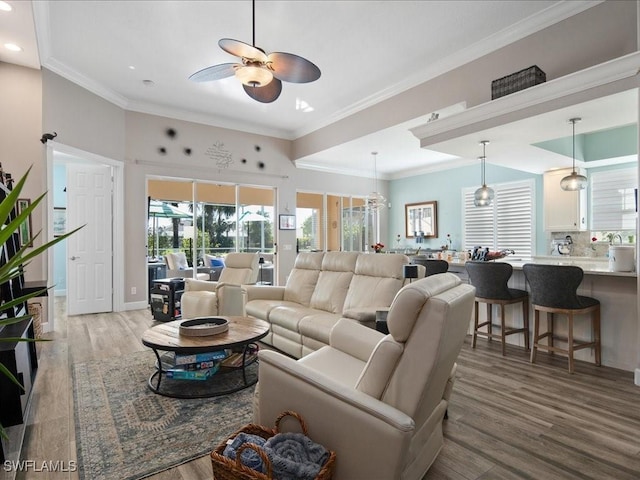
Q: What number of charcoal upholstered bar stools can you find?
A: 3